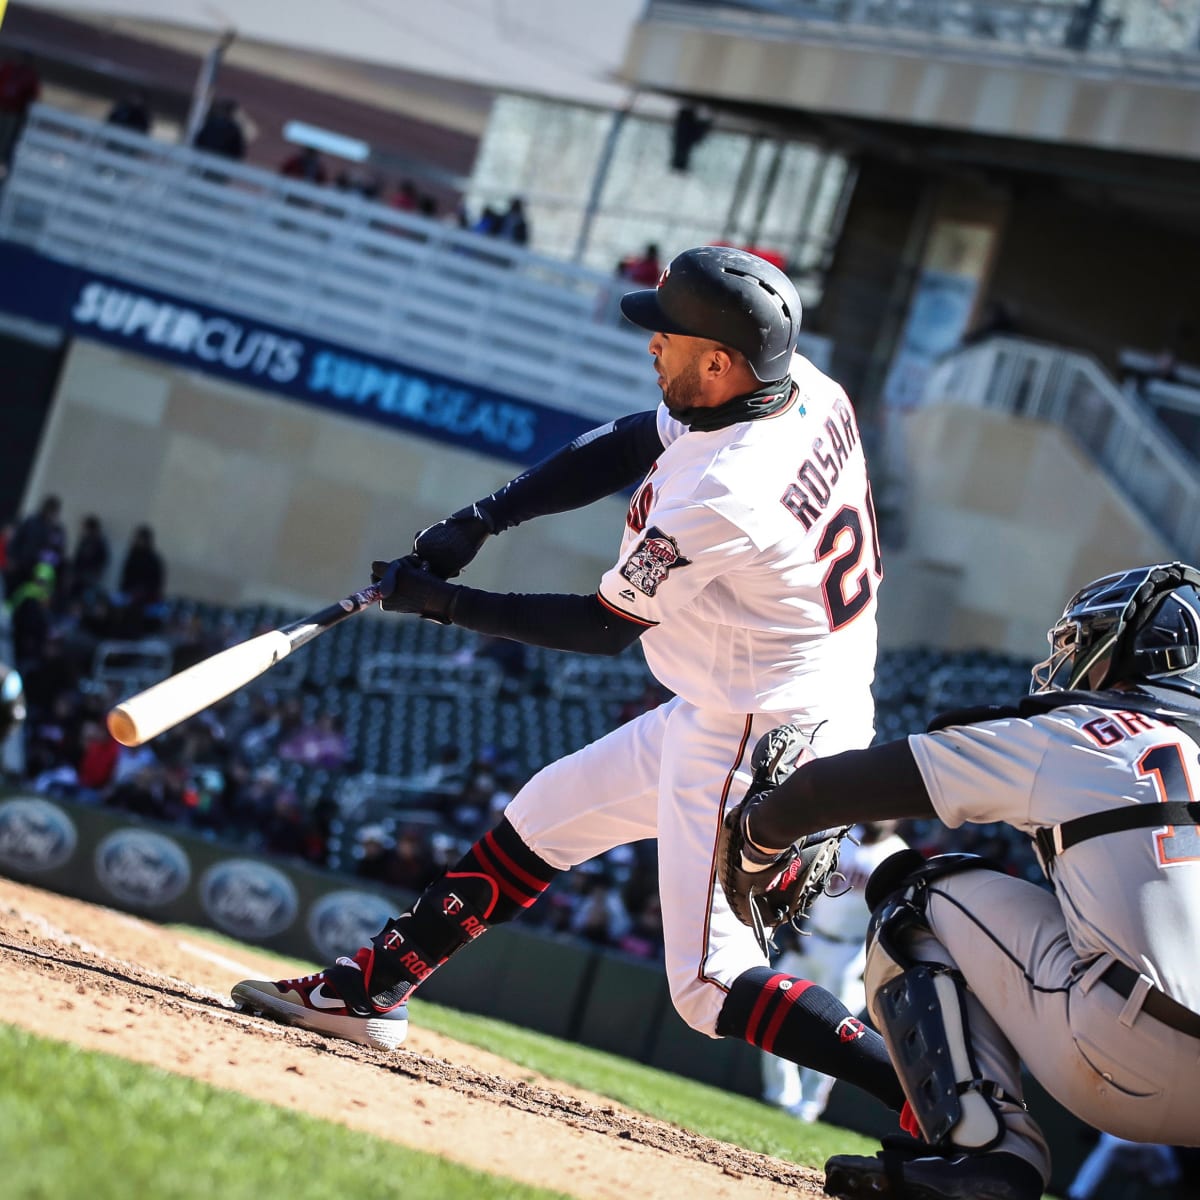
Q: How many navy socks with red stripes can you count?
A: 2